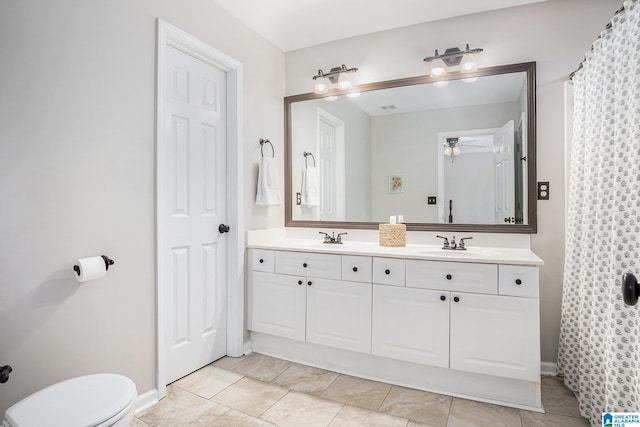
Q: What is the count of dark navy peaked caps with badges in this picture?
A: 0